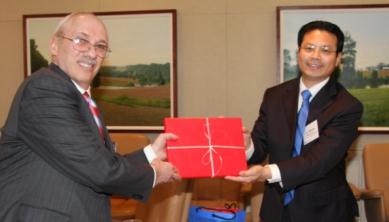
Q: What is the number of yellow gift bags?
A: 0